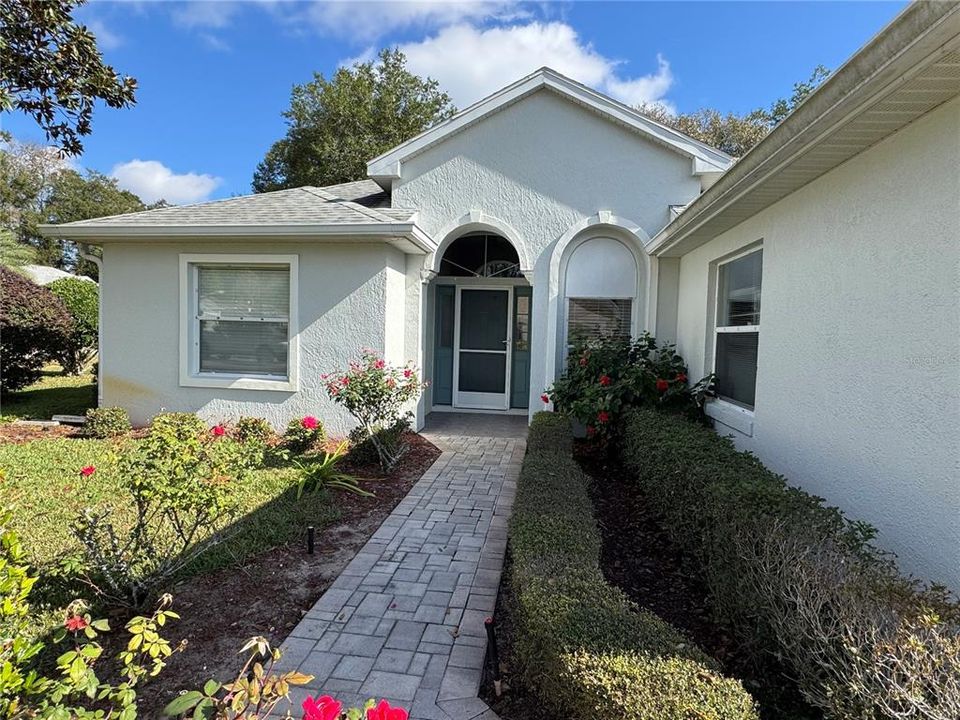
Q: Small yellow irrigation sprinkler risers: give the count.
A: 0